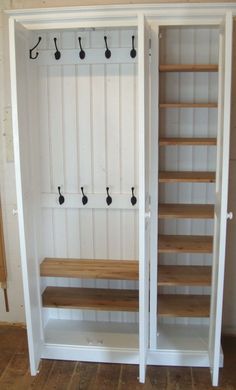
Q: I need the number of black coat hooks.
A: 9